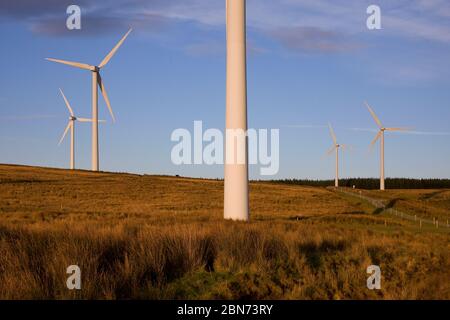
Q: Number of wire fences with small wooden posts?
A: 1